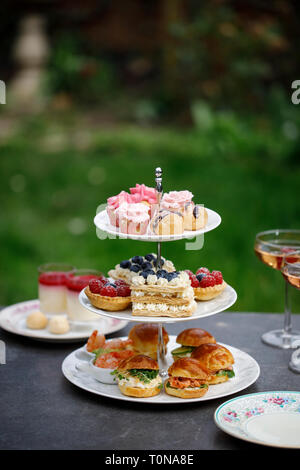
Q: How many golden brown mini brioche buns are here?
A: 5